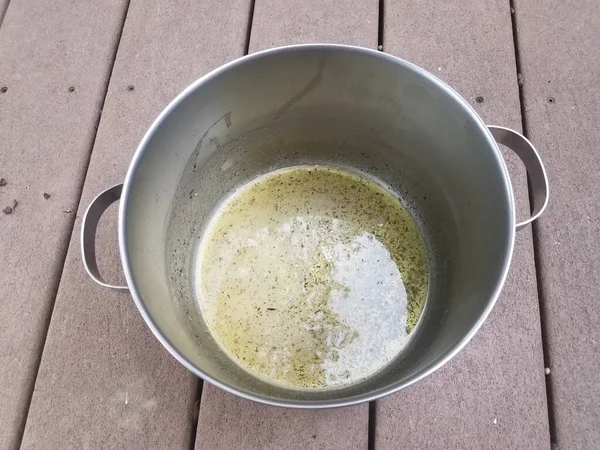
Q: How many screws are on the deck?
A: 5